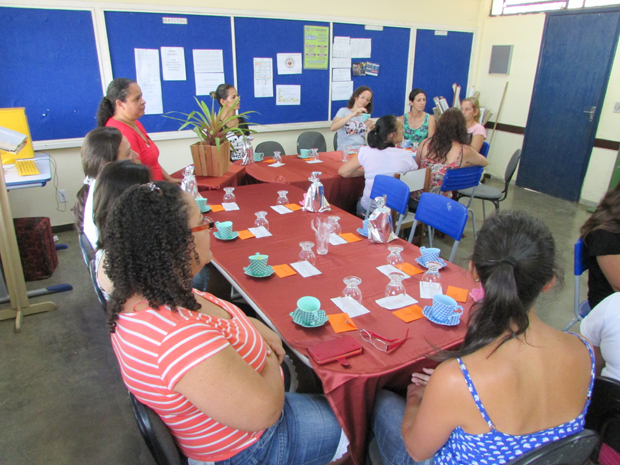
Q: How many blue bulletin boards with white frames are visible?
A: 5